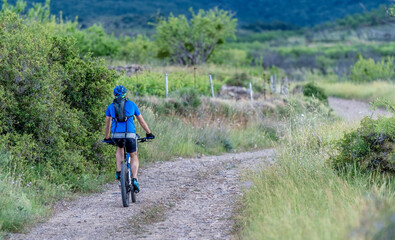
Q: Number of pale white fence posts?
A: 7